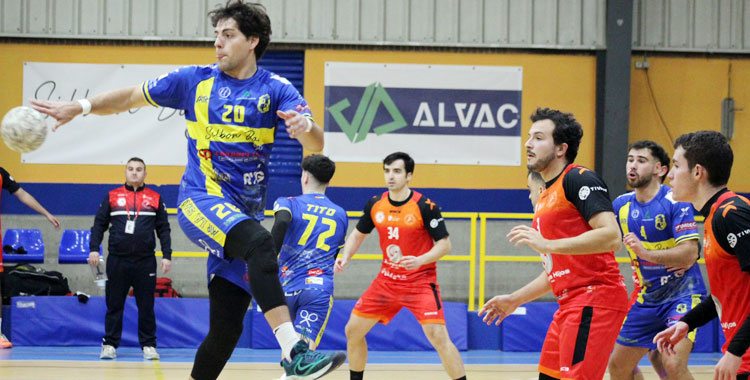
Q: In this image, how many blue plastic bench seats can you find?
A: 2